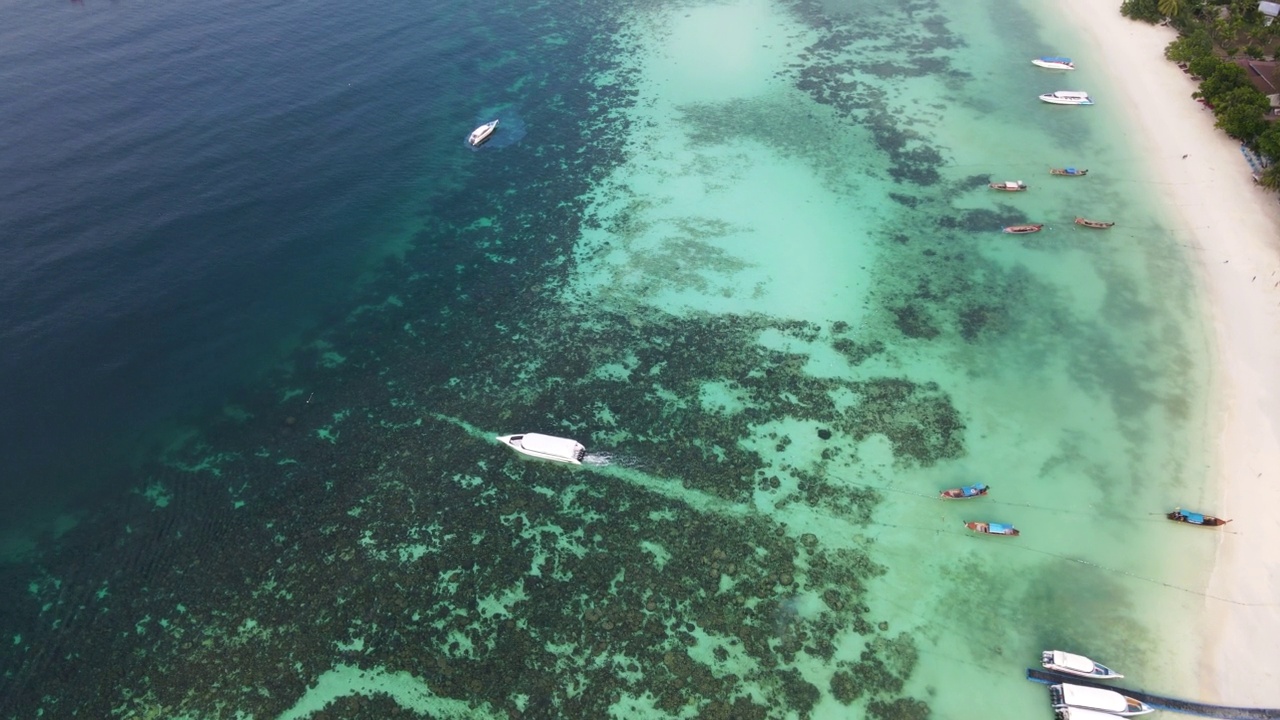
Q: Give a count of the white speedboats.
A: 7